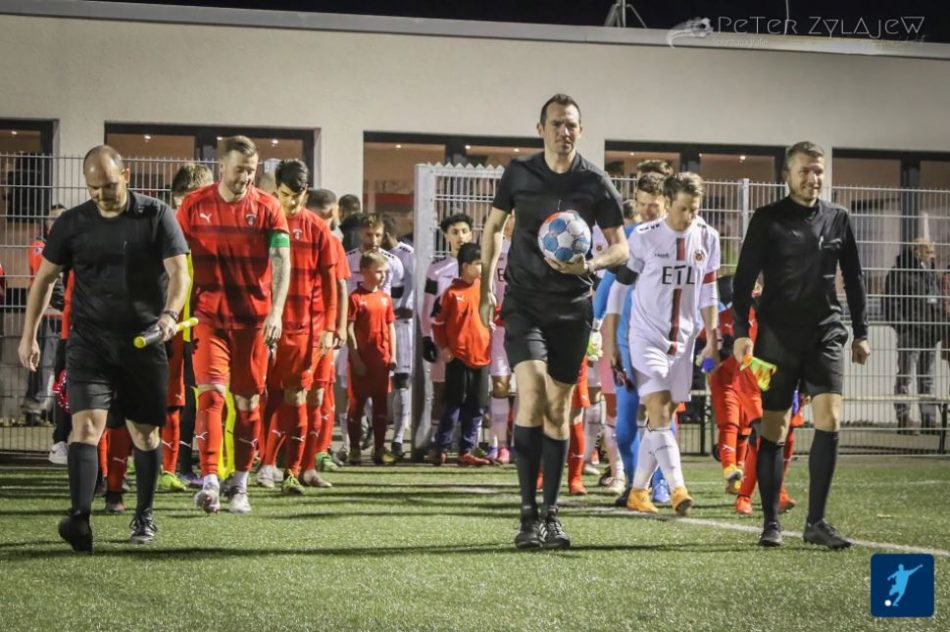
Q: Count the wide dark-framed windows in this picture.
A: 5